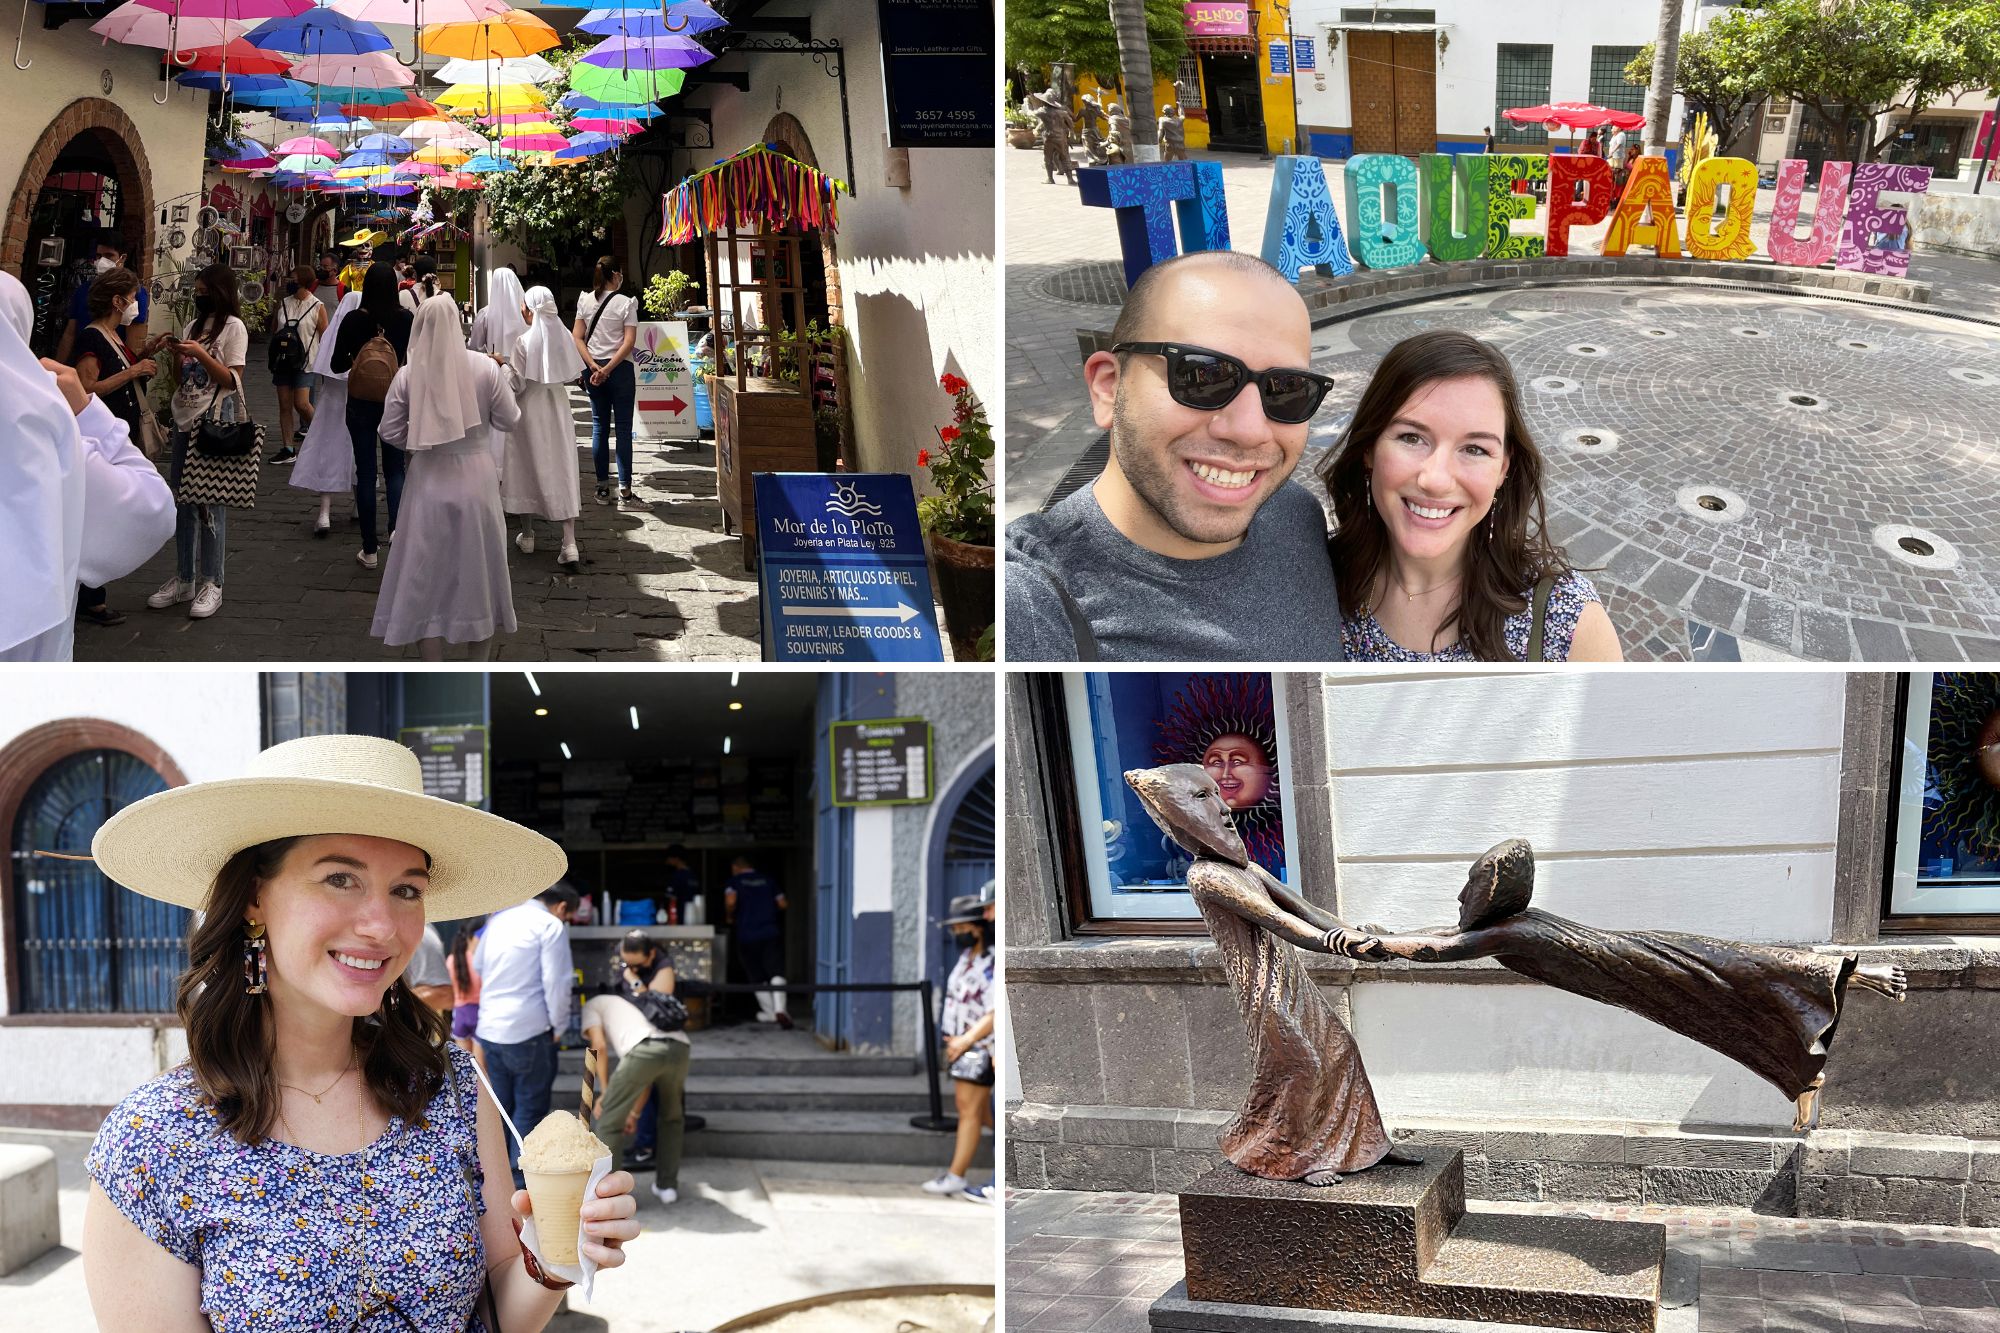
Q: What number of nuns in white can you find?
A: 5